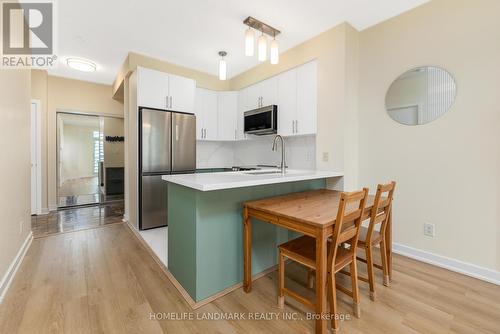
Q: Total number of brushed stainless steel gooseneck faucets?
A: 1